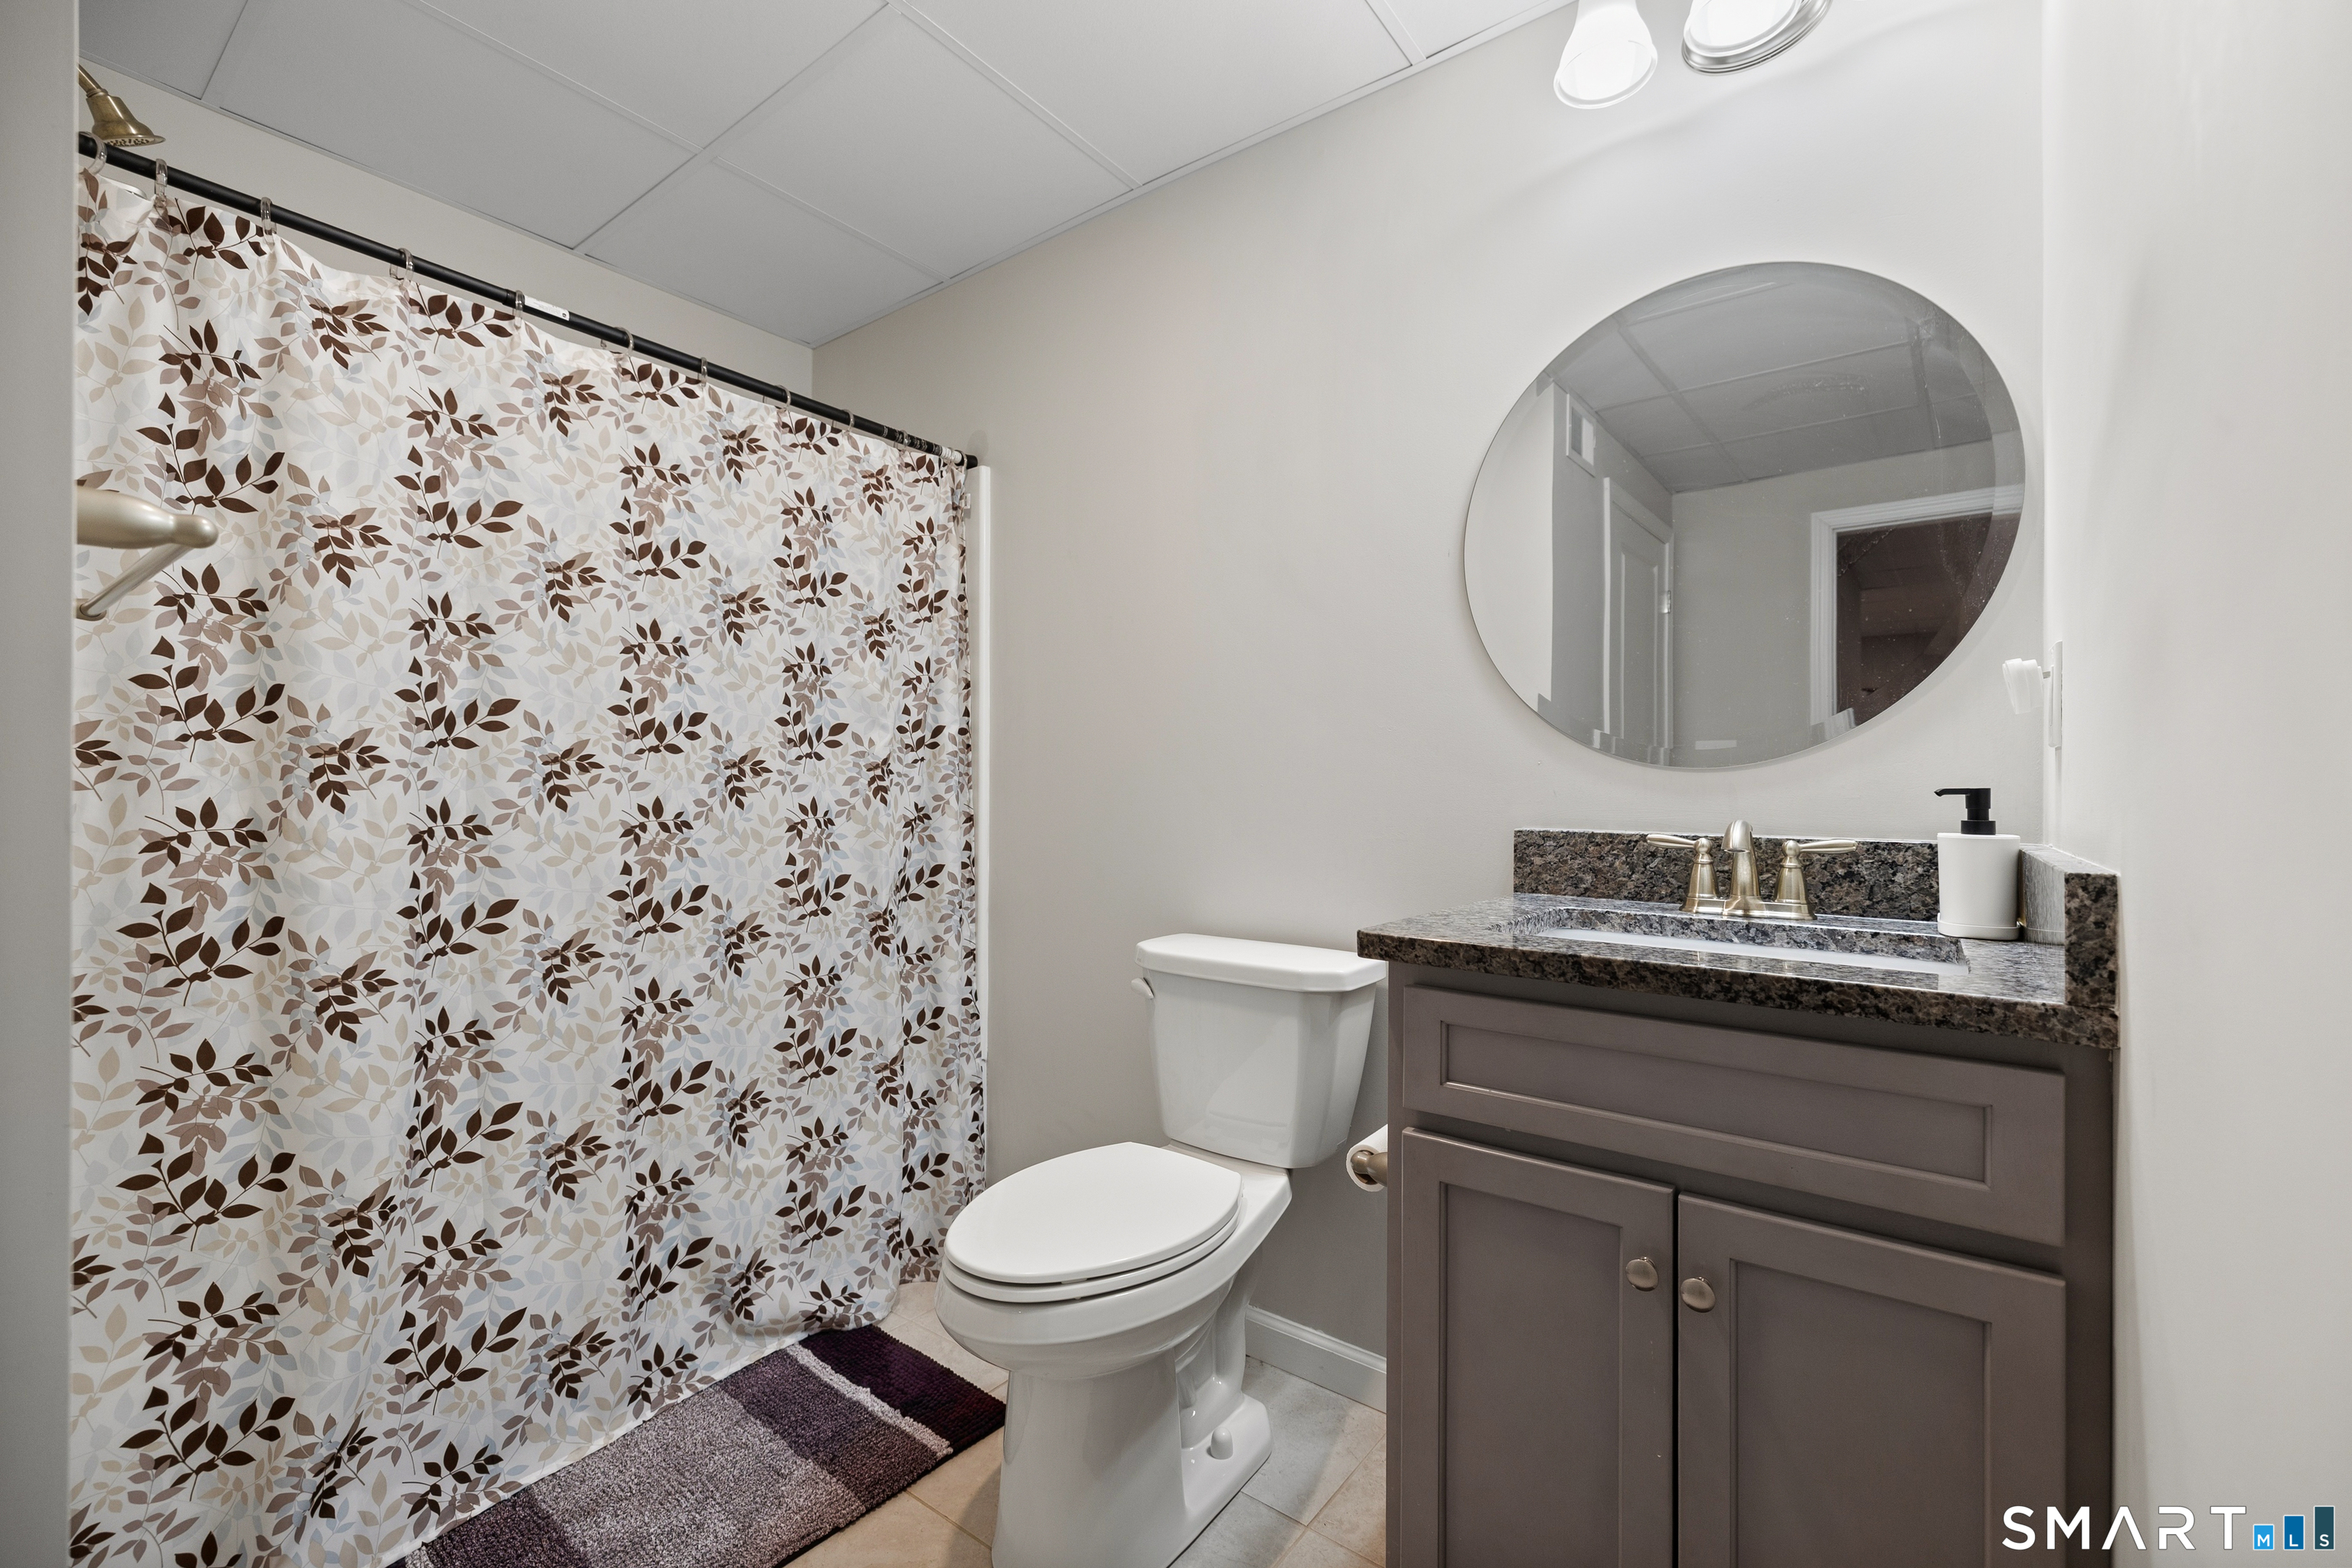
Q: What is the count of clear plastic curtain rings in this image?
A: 12